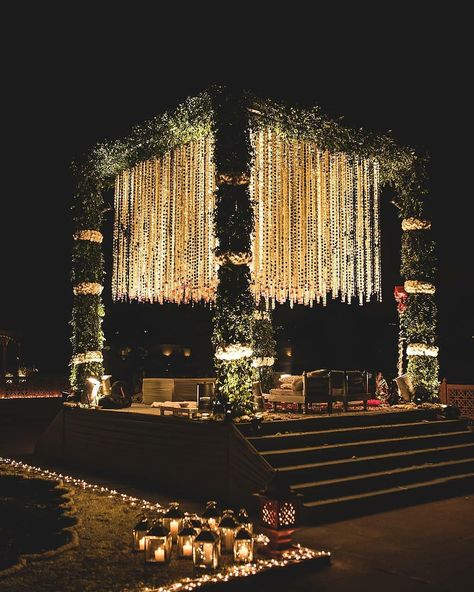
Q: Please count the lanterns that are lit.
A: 11